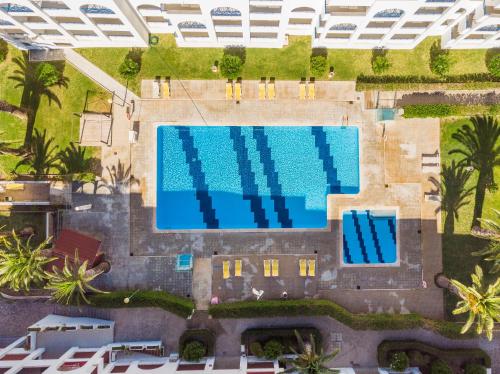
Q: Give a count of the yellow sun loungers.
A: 13